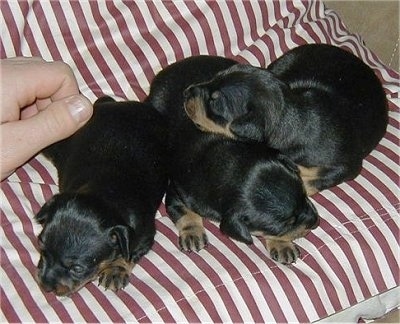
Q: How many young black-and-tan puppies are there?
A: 3